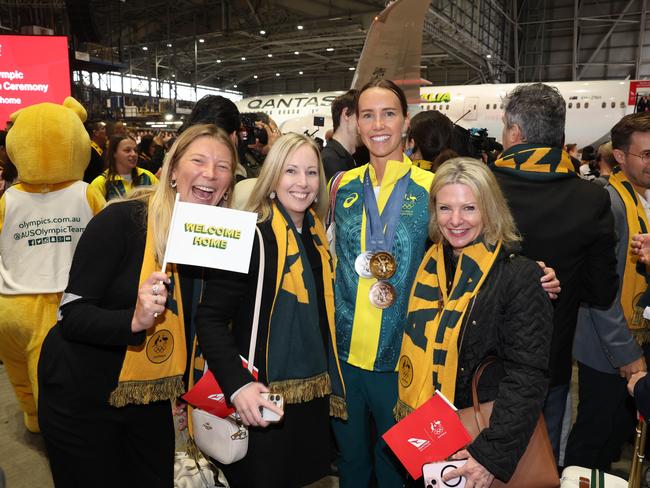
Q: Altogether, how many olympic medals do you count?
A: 3